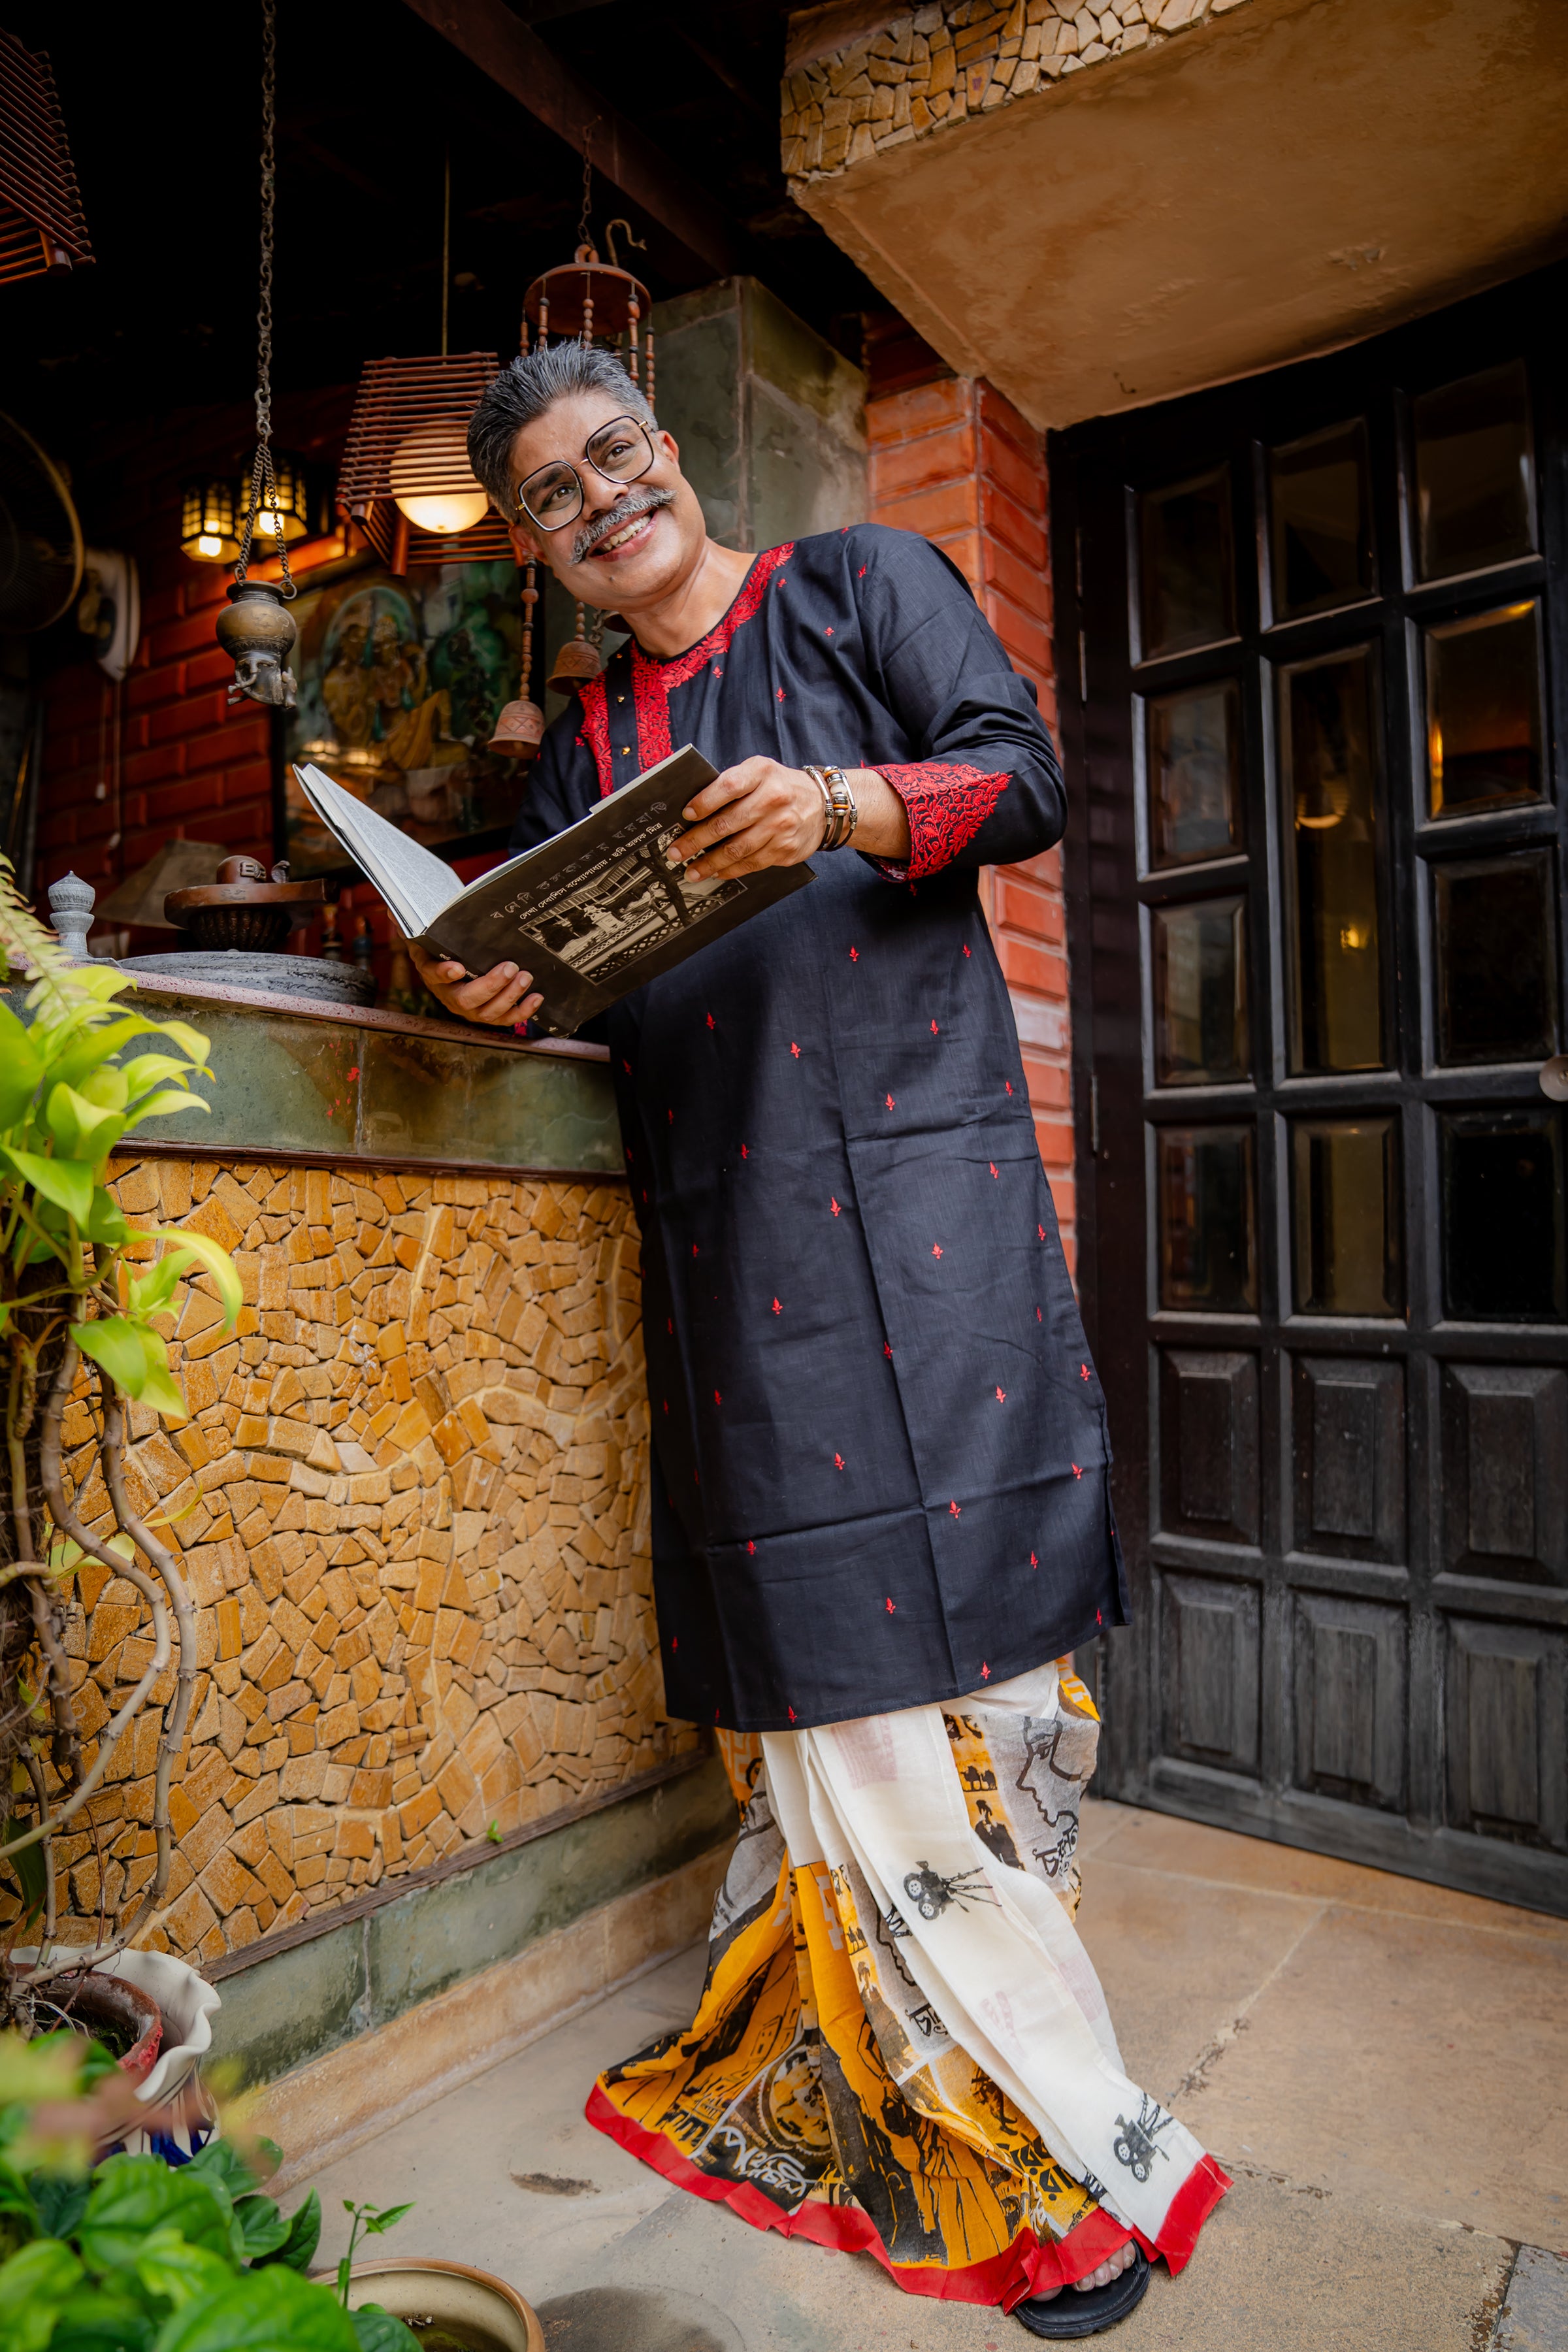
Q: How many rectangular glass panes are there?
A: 11